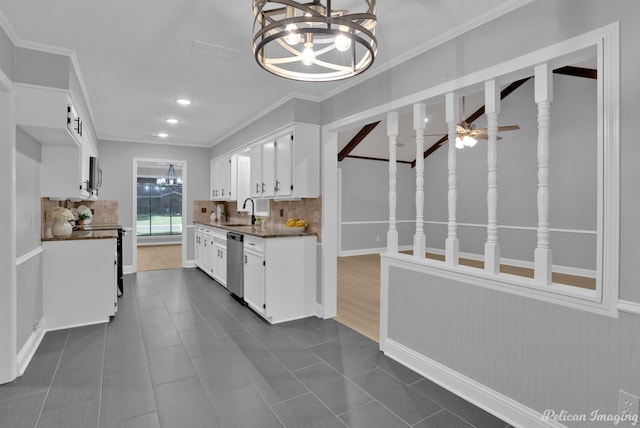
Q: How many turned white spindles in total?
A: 5